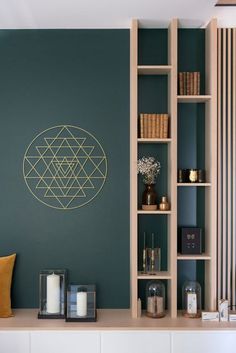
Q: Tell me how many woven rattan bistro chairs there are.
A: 0